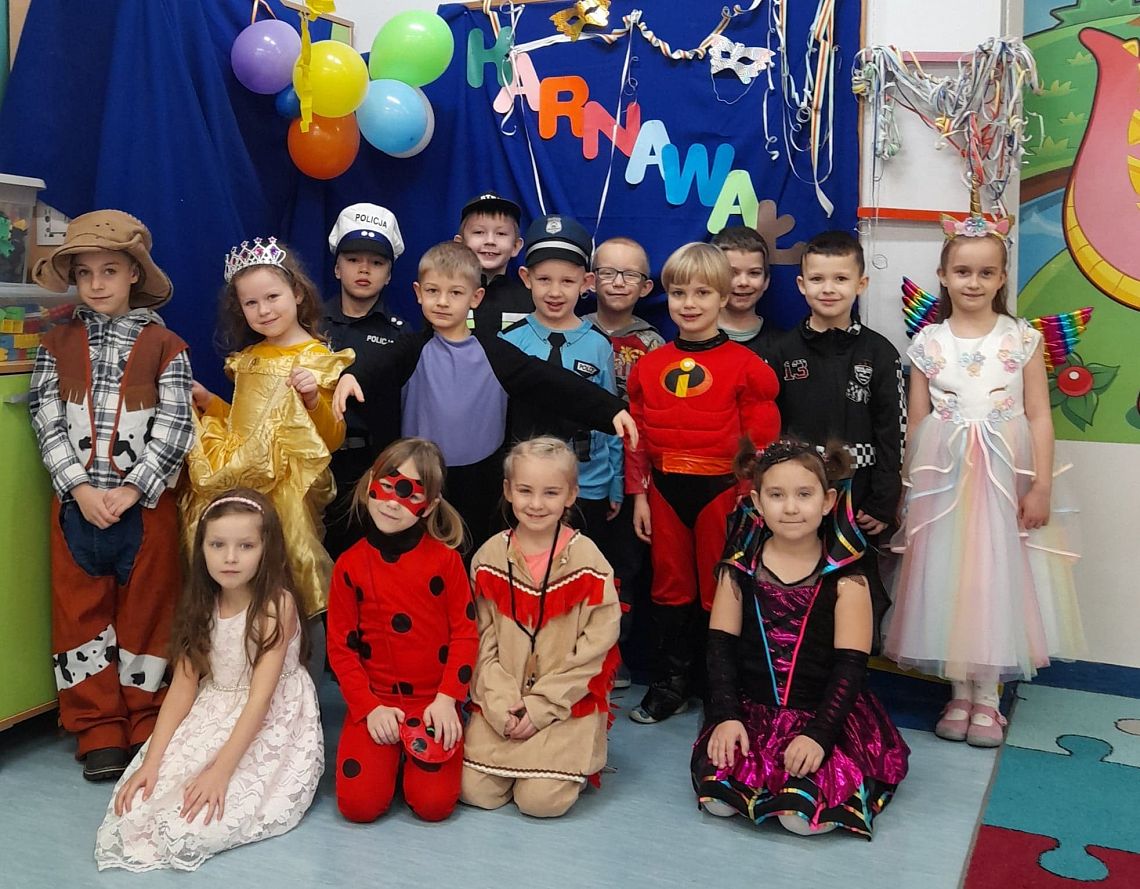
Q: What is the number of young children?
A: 15